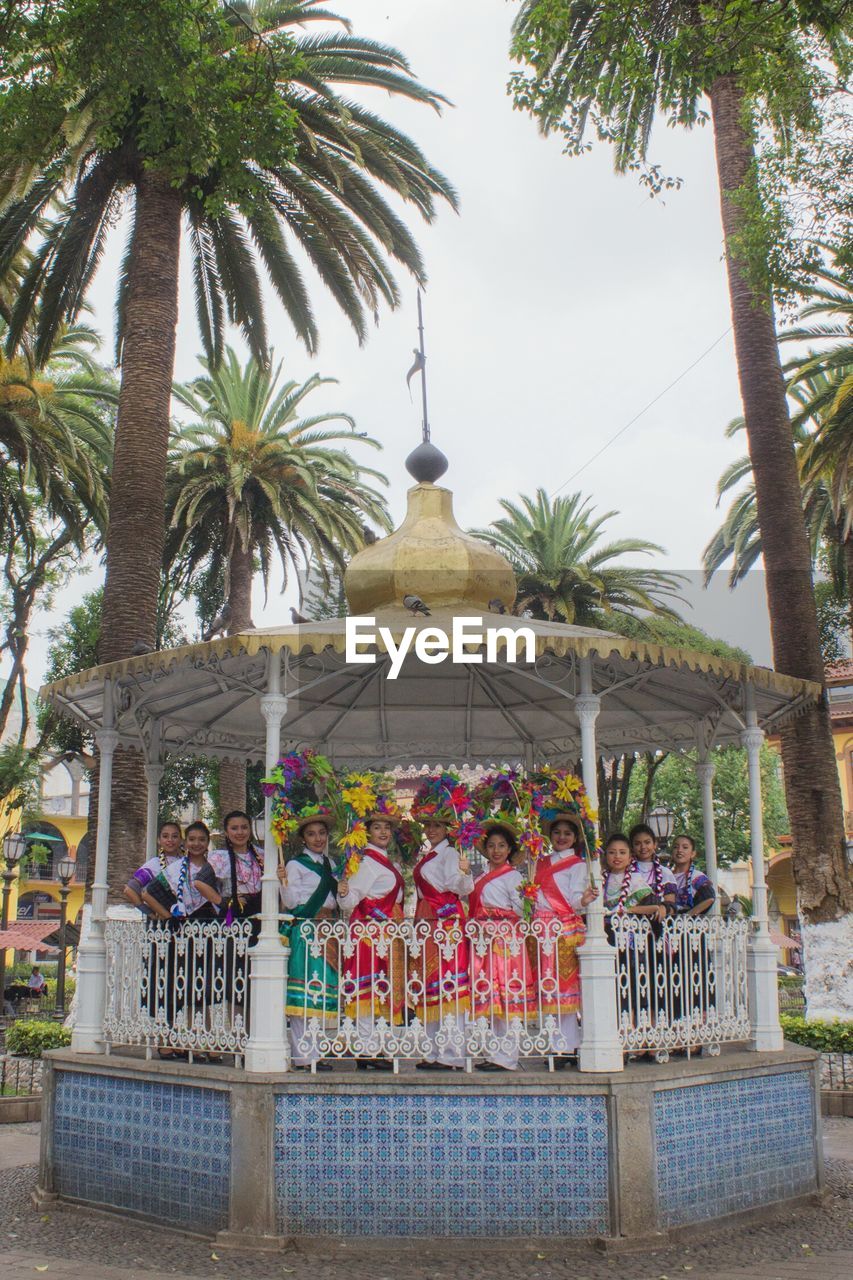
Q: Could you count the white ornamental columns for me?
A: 6